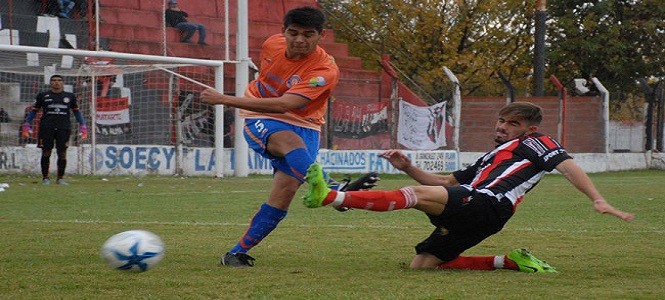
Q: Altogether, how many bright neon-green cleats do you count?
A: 2